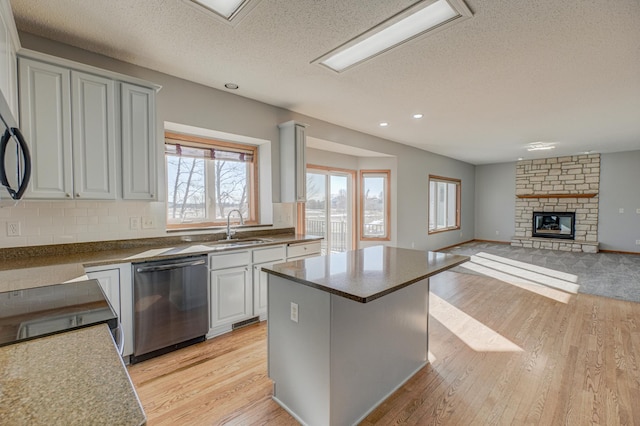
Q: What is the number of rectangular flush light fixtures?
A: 2